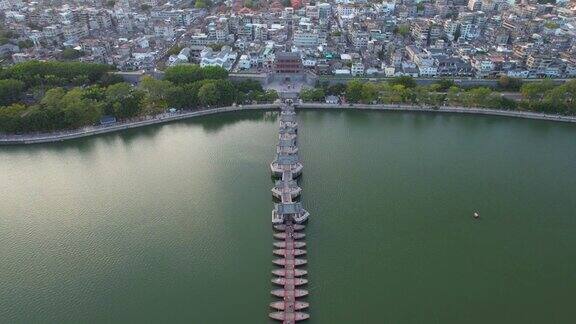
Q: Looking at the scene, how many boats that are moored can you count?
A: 10